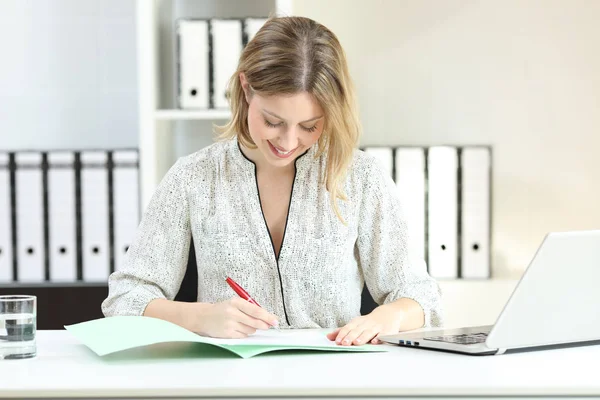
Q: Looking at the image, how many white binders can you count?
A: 12